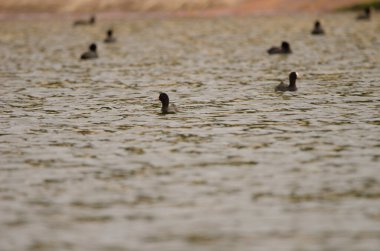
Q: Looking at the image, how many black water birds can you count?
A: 8